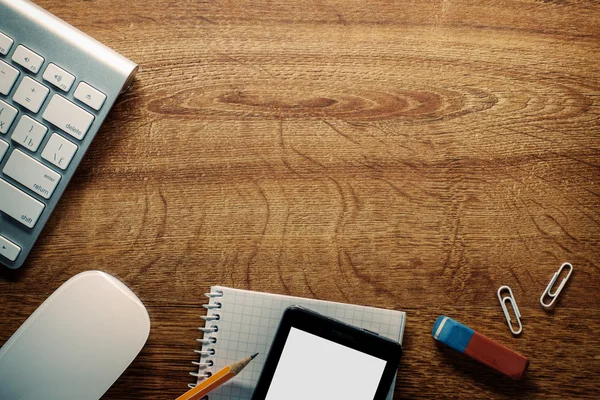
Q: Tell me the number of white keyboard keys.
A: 14